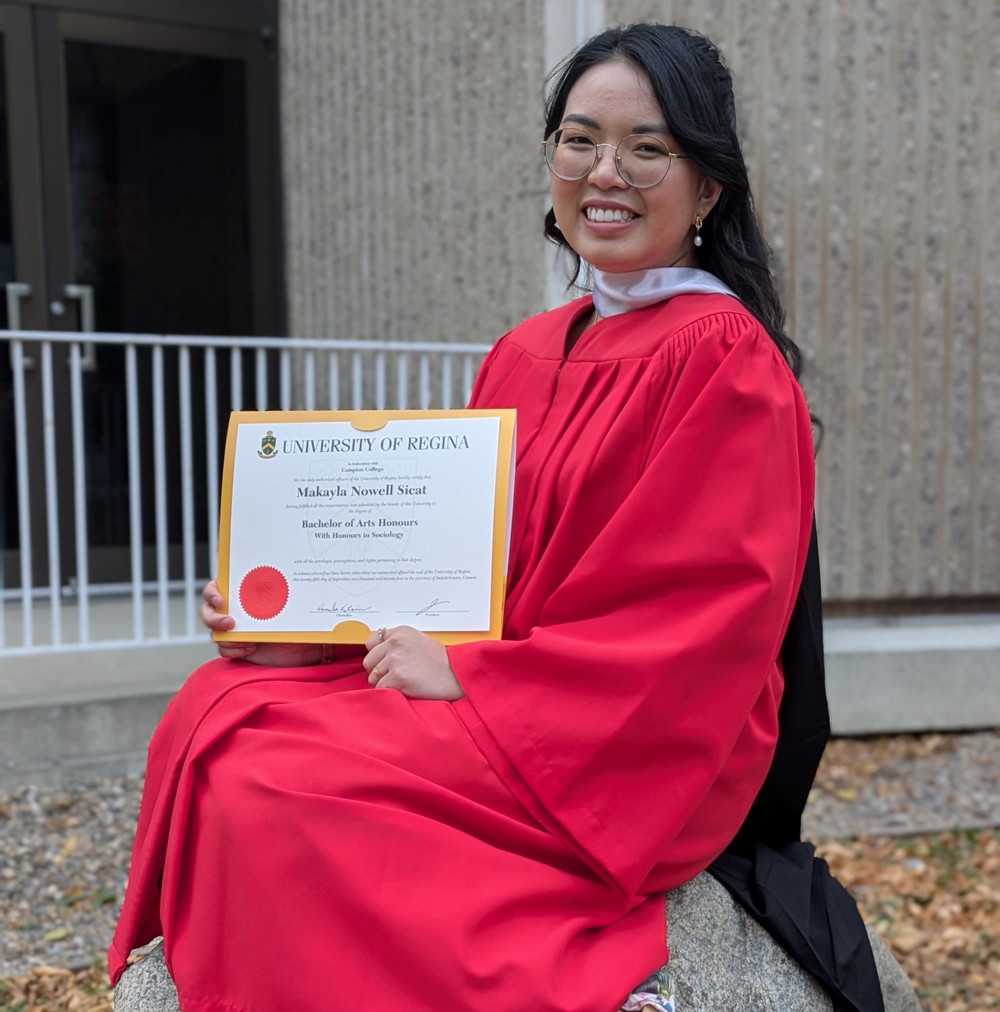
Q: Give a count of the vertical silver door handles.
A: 2